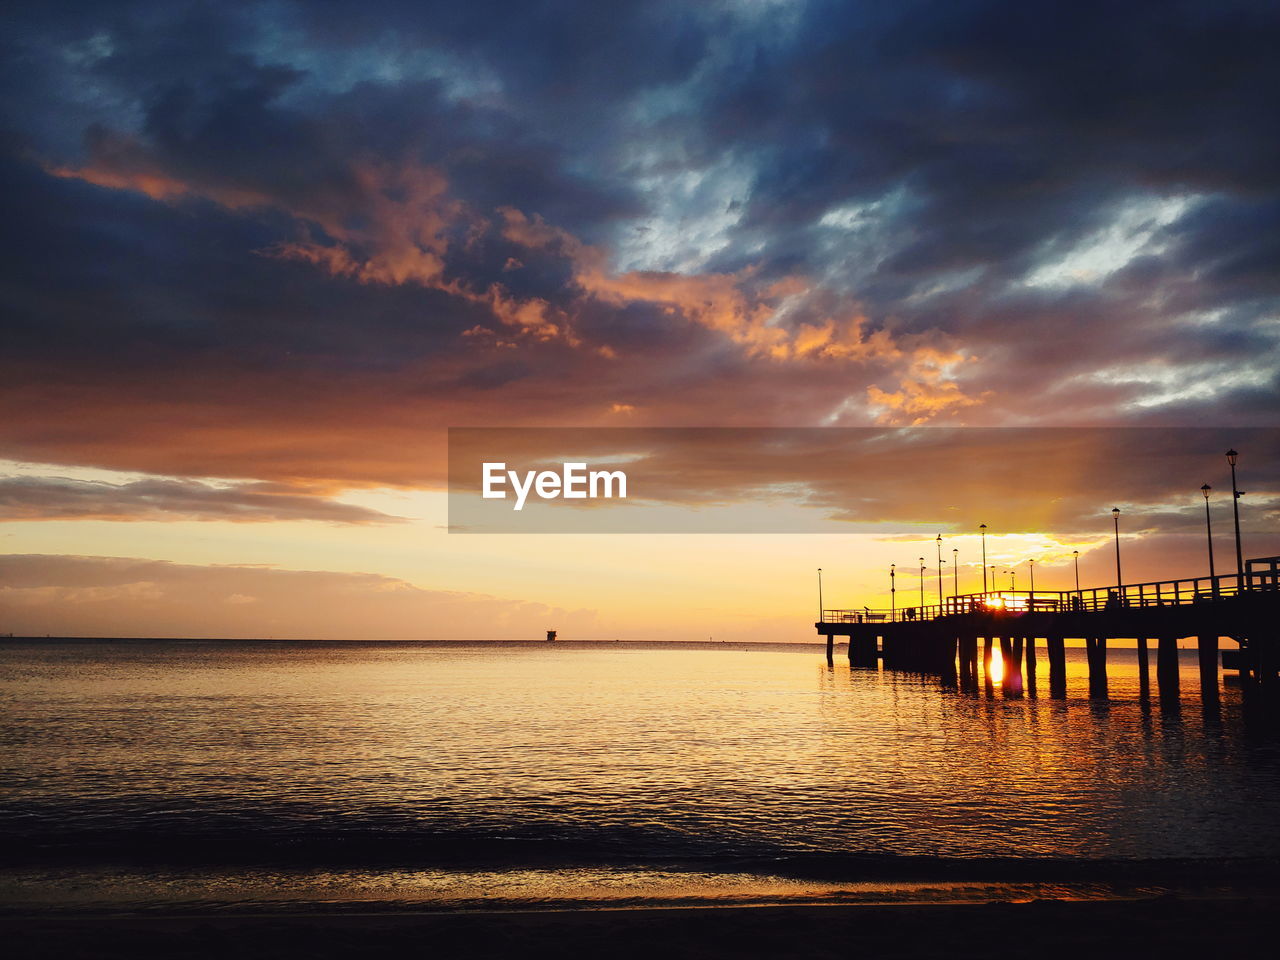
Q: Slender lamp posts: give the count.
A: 13